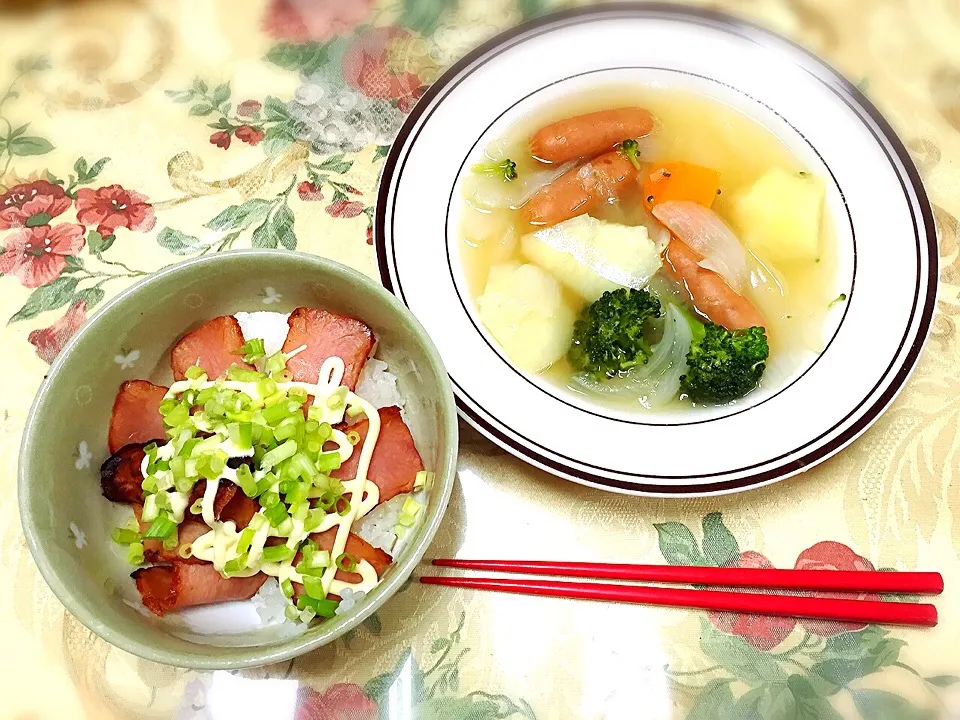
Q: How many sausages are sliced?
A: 0